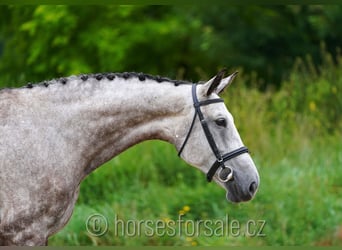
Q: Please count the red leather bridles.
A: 0